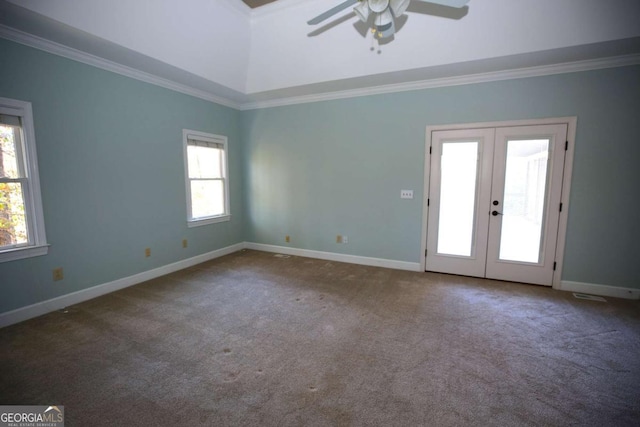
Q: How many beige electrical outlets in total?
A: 5